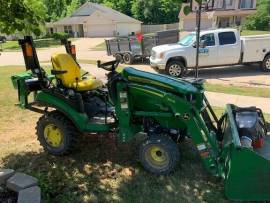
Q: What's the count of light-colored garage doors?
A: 2